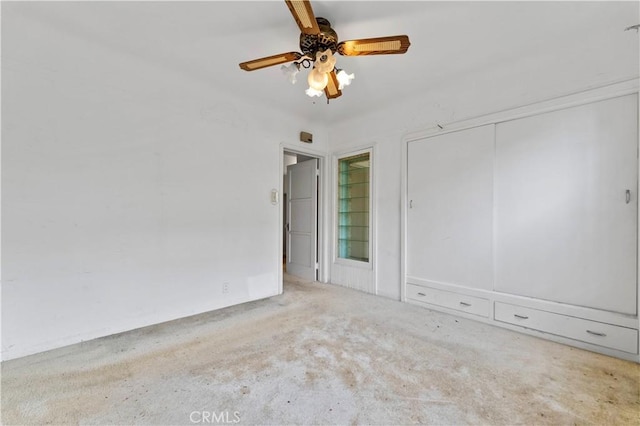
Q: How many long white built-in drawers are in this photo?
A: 2